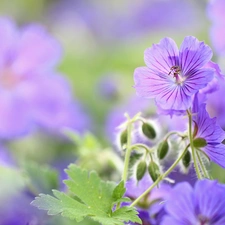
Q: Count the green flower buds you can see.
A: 6